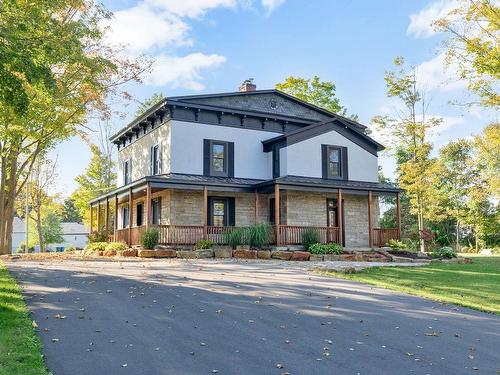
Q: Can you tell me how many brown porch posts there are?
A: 12